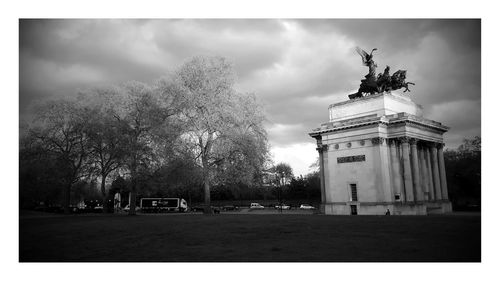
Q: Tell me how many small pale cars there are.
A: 3